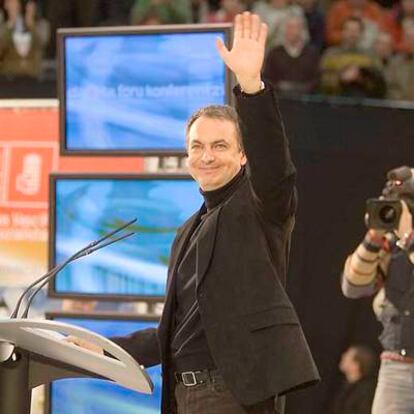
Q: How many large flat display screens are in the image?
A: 3